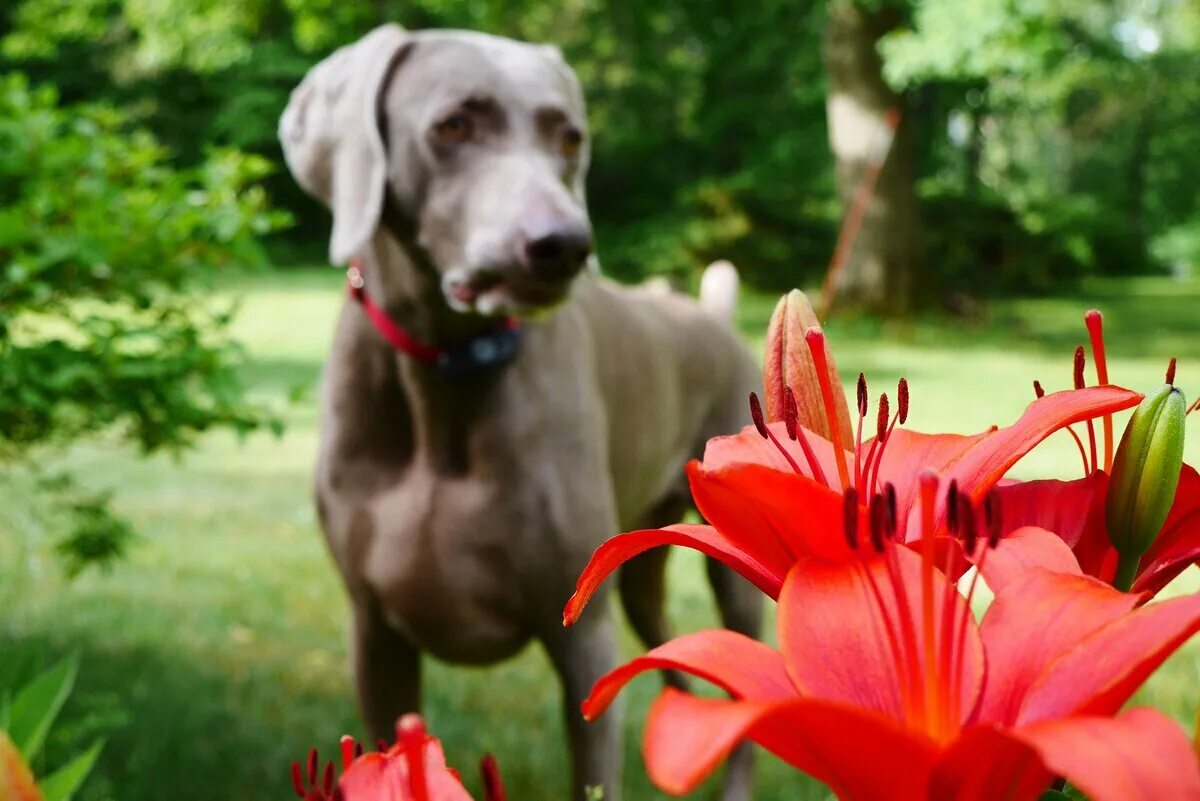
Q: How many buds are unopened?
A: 2